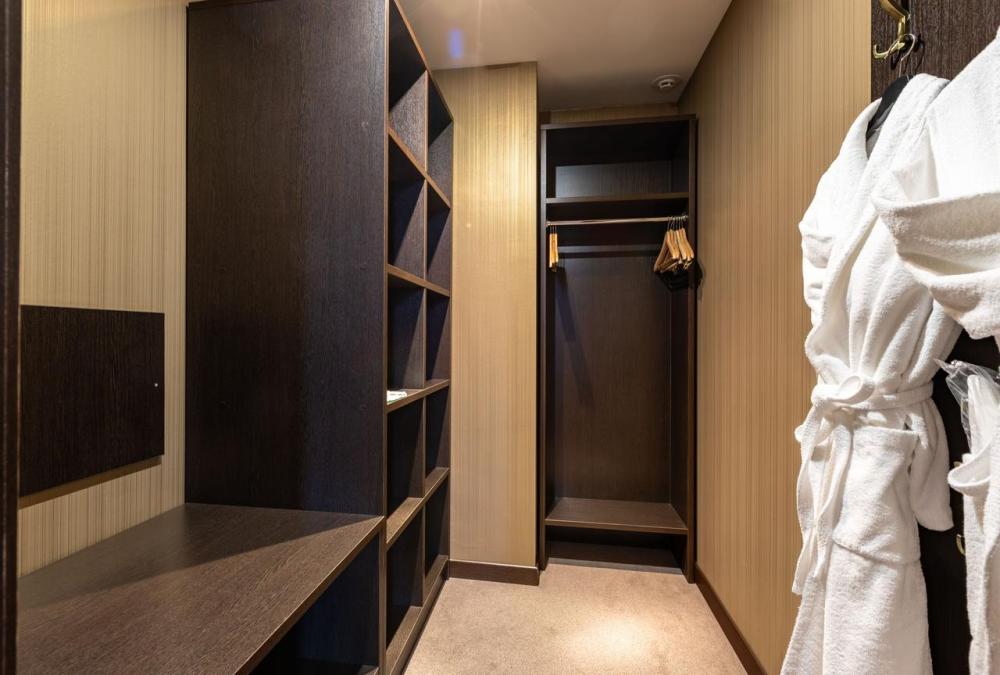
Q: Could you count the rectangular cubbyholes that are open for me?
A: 10